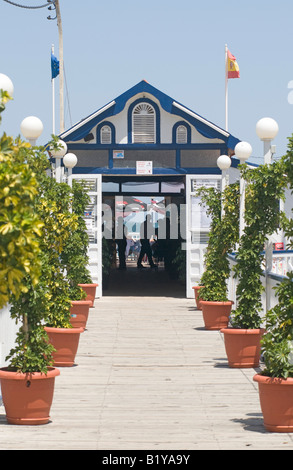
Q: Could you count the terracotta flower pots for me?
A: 8